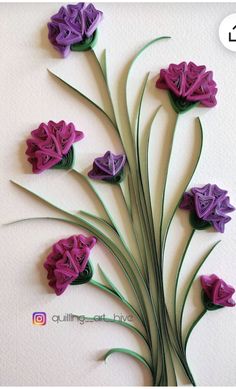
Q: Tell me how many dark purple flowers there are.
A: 3